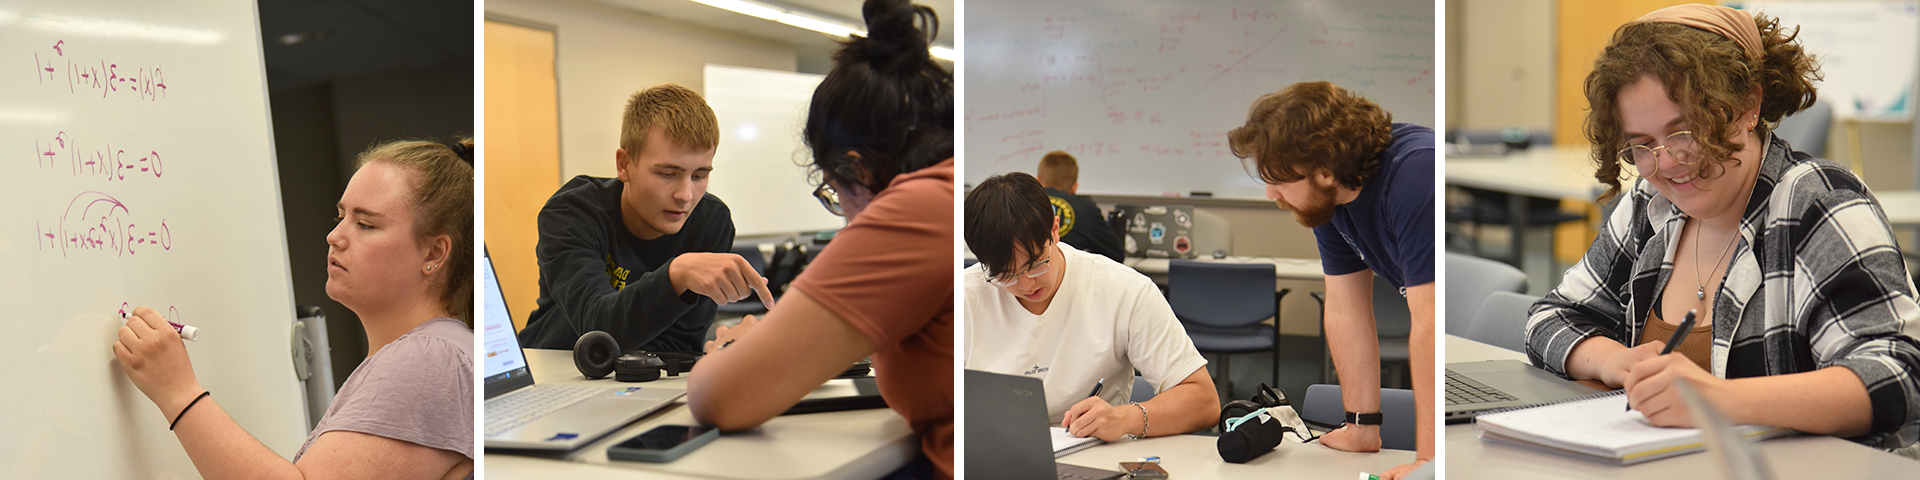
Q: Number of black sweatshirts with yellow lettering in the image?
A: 2